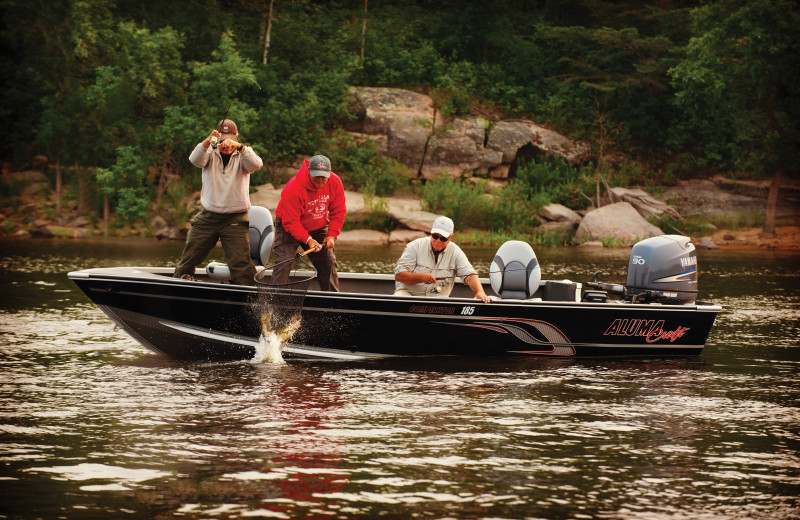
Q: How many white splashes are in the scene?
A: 1